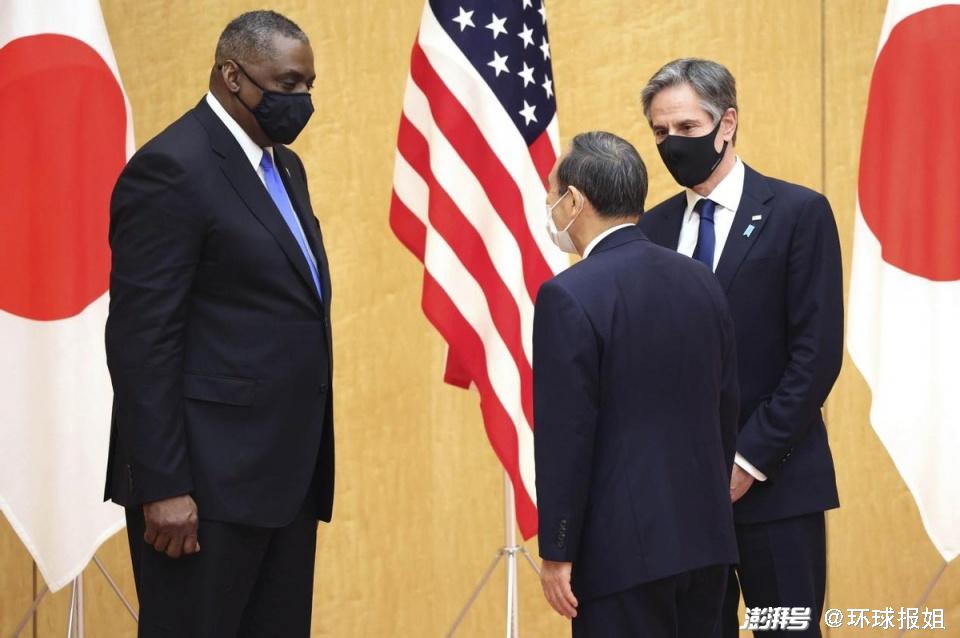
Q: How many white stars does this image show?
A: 10